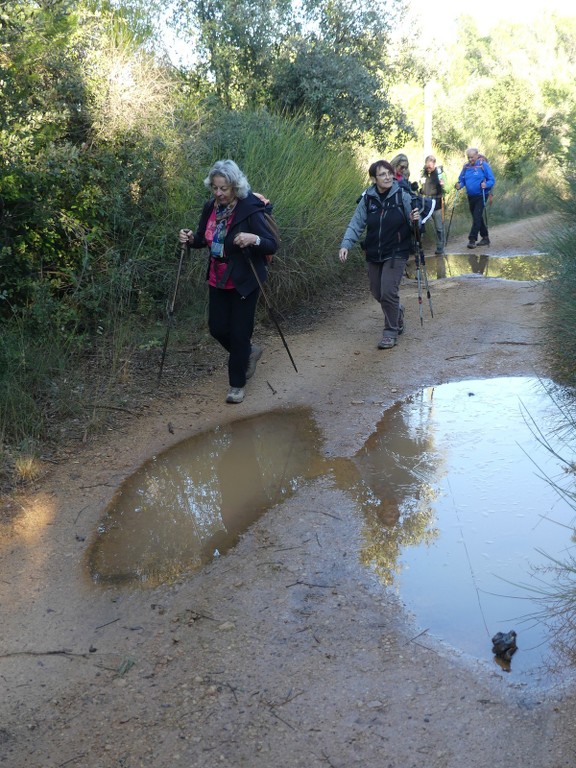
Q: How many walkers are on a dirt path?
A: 5